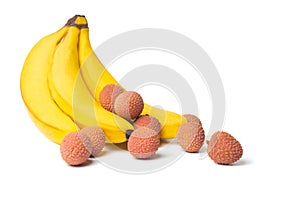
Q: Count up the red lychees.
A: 9